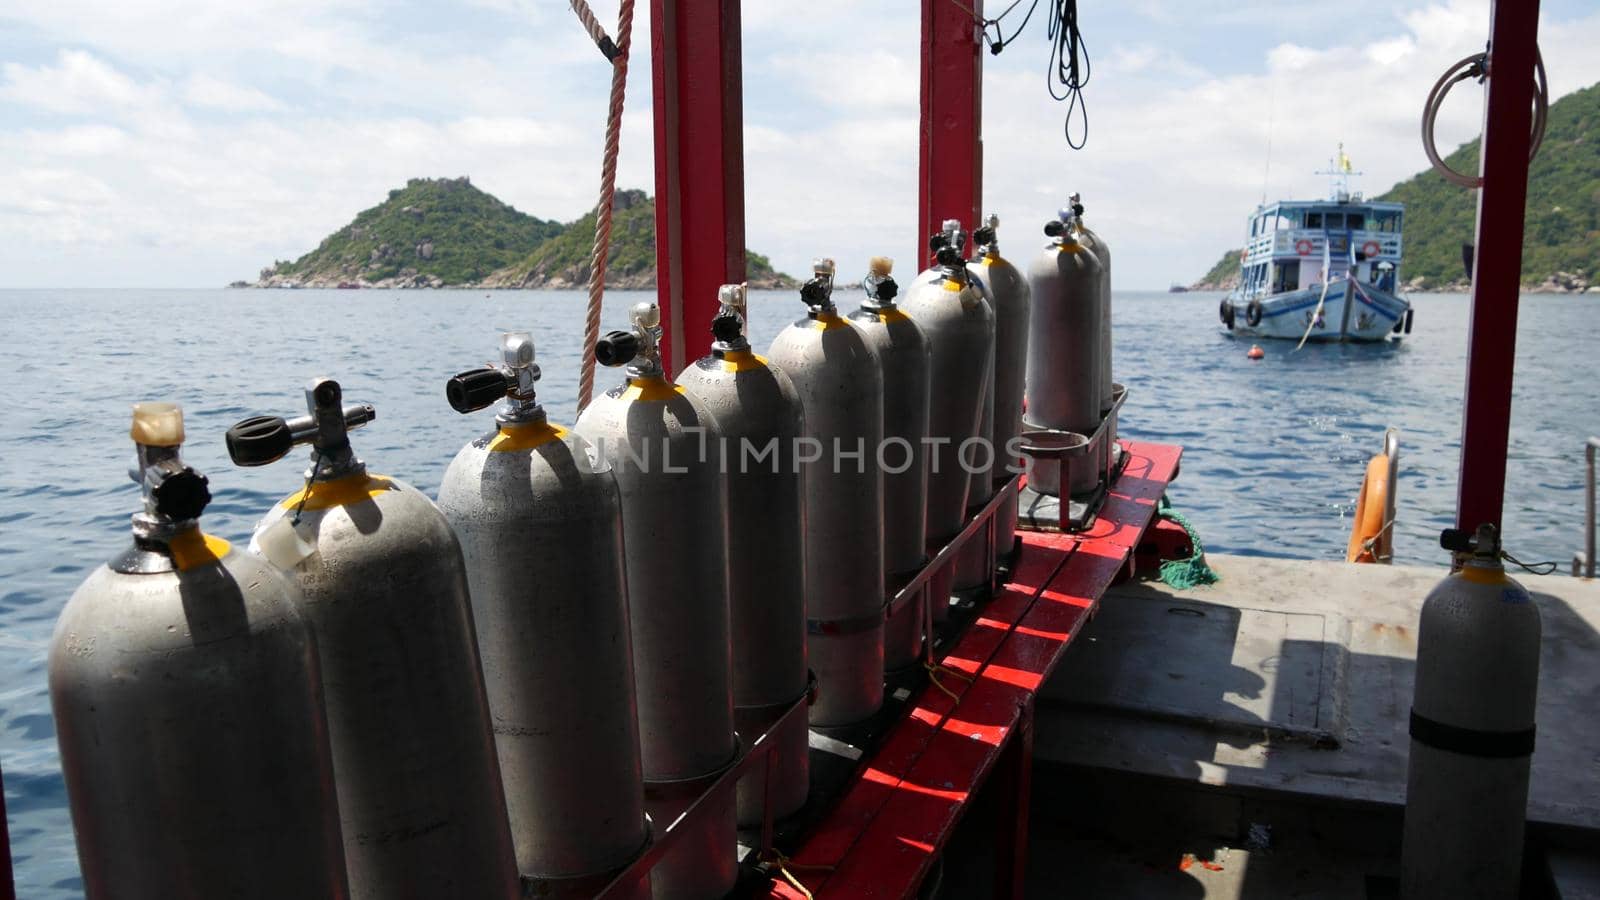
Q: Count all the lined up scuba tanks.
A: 12